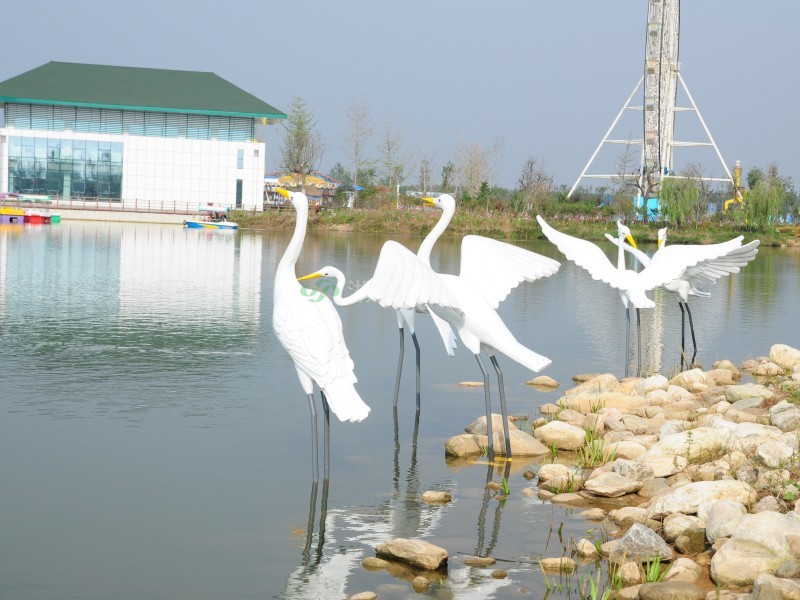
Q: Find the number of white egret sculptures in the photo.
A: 5